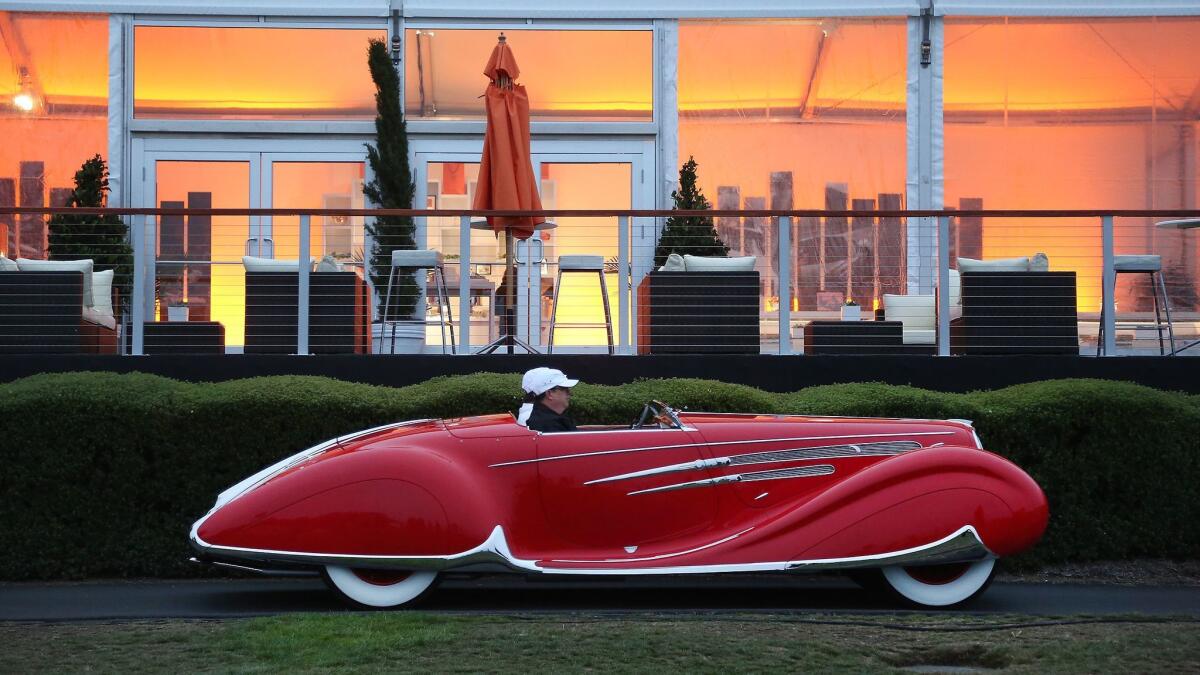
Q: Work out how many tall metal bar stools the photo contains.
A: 3